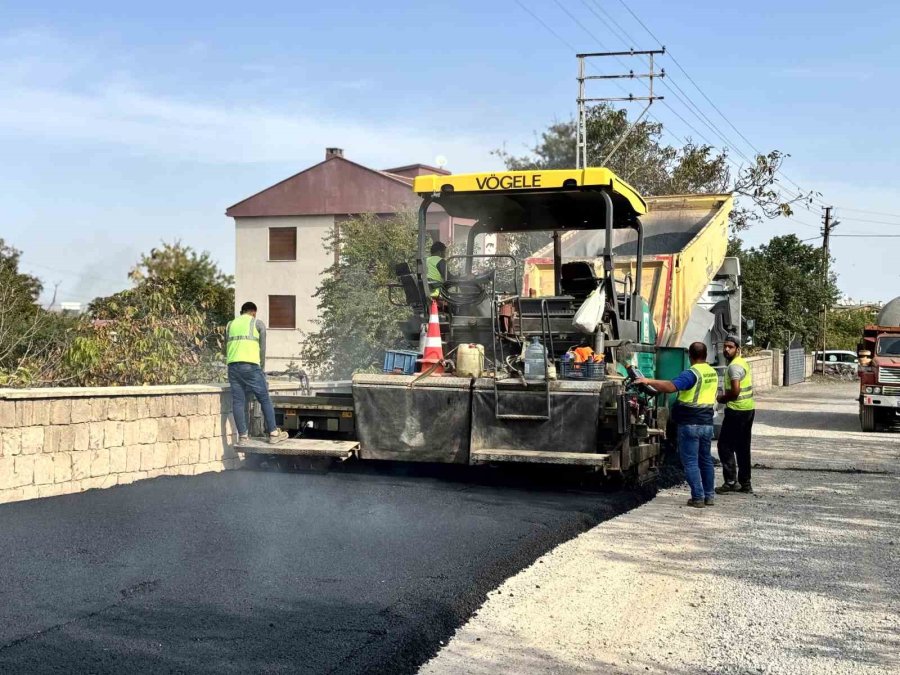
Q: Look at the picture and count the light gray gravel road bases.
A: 1